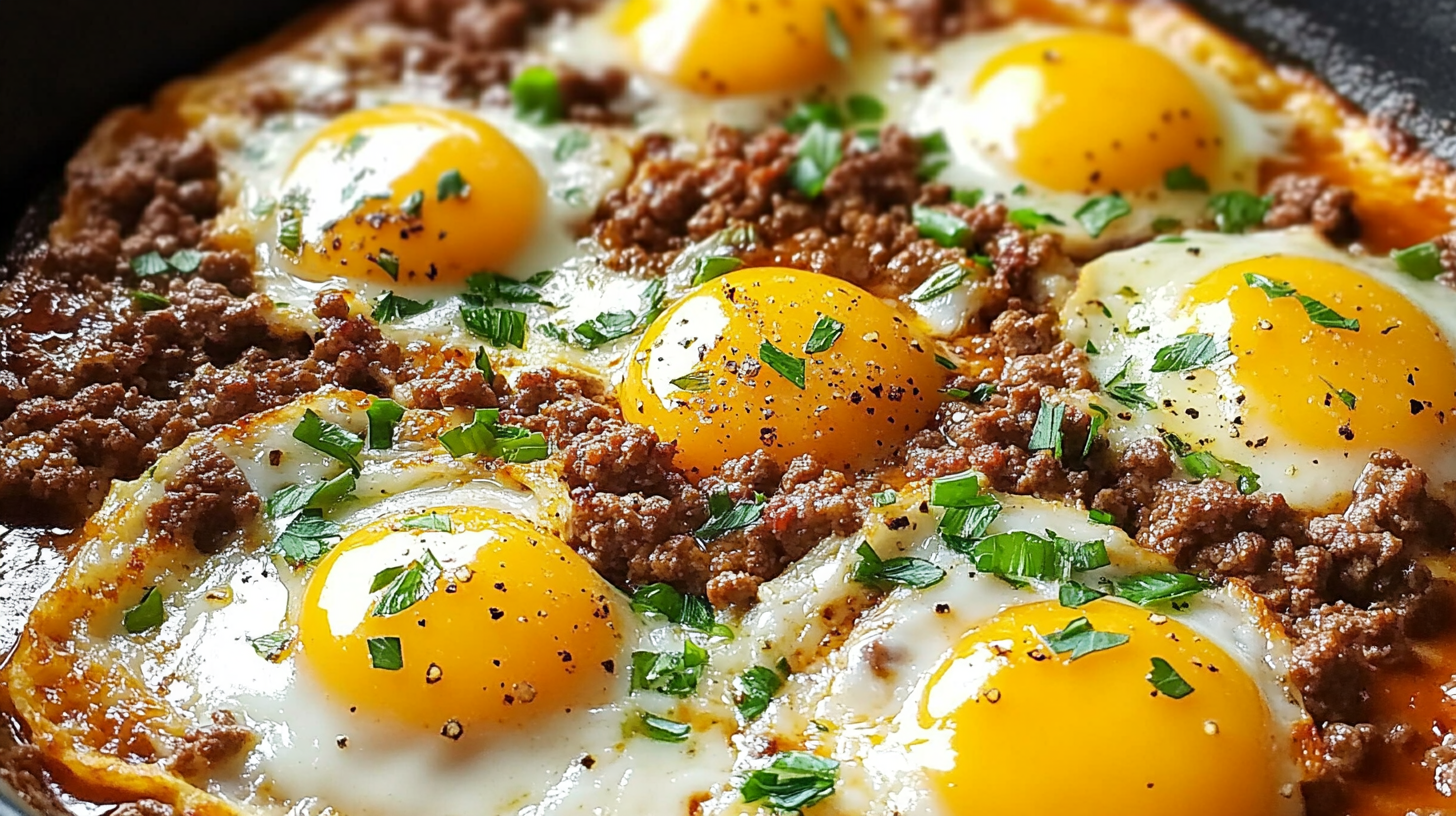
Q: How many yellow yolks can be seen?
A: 7